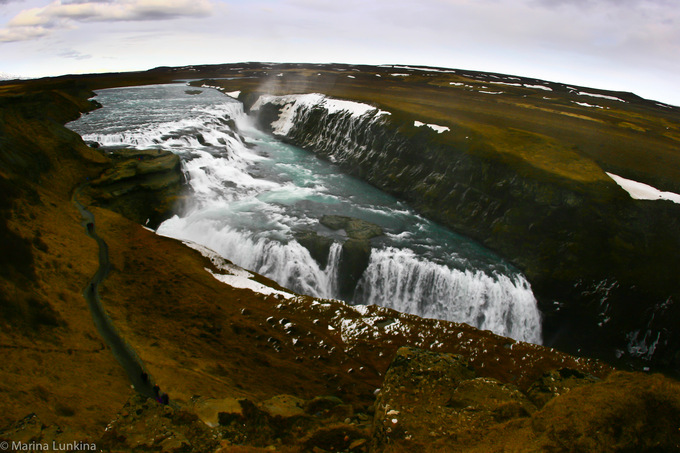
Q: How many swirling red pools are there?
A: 0